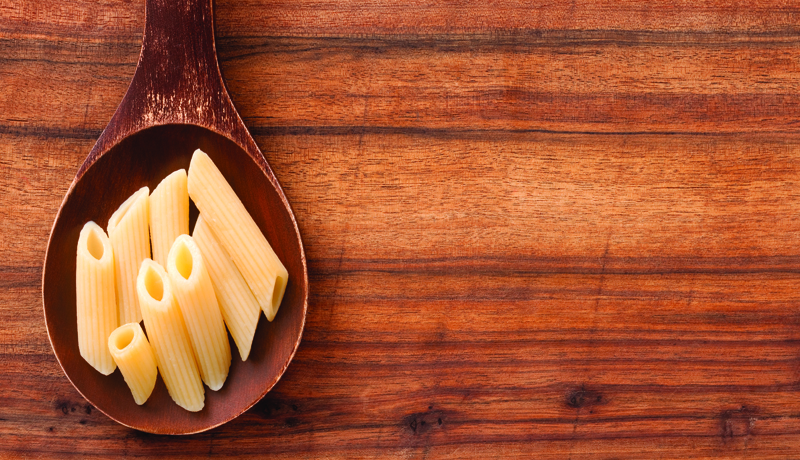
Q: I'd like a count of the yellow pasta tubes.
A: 8